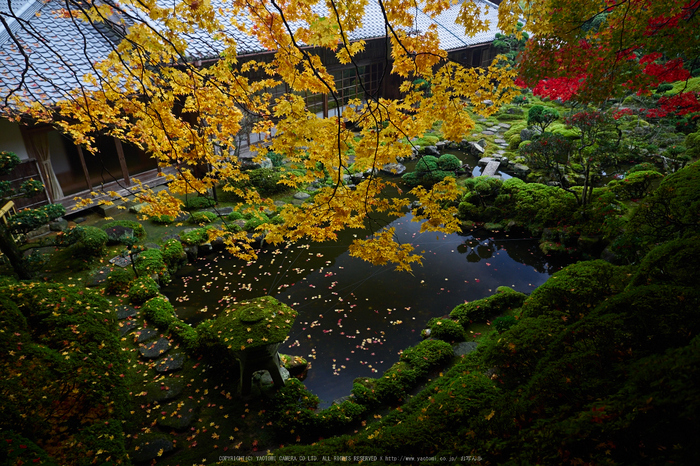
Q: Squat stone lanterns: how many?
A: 1